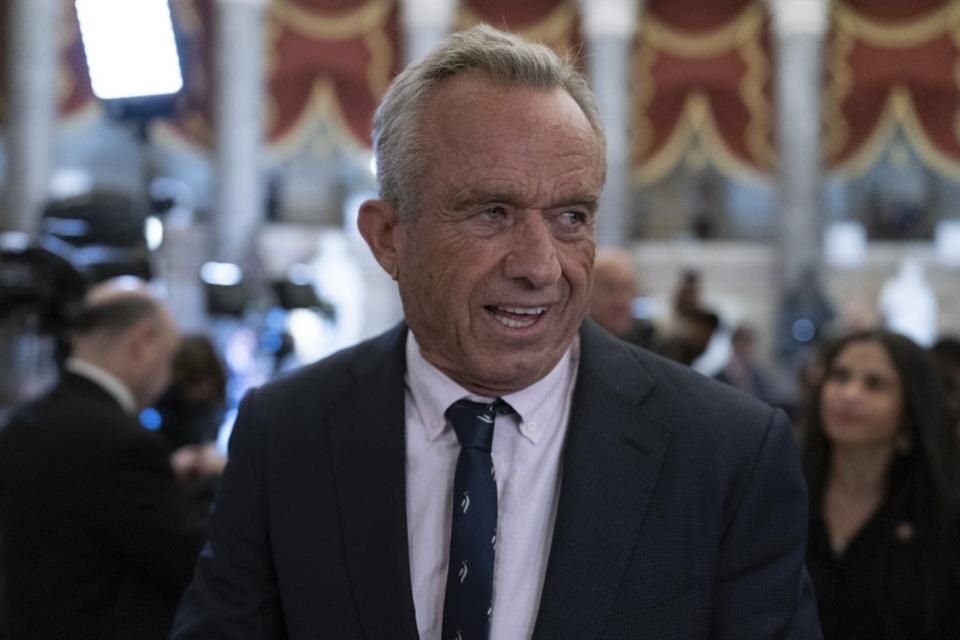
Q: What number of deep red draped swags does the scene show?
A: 5